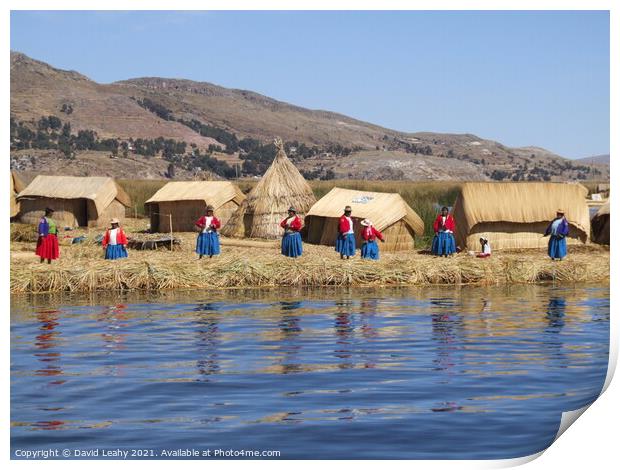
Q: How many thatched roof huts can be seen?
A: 7